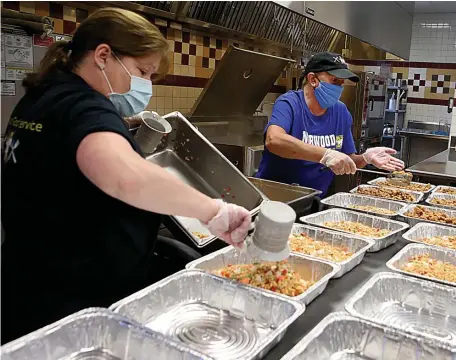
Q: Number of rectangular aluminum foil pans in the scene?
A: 15